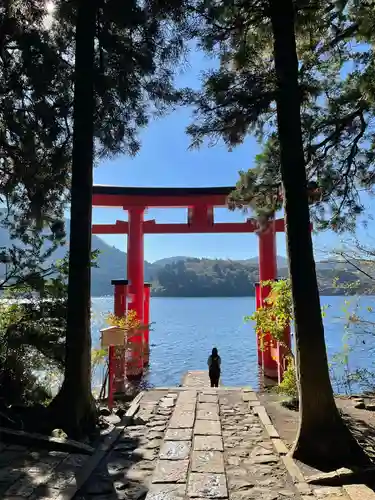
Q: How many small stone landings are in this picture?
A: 1